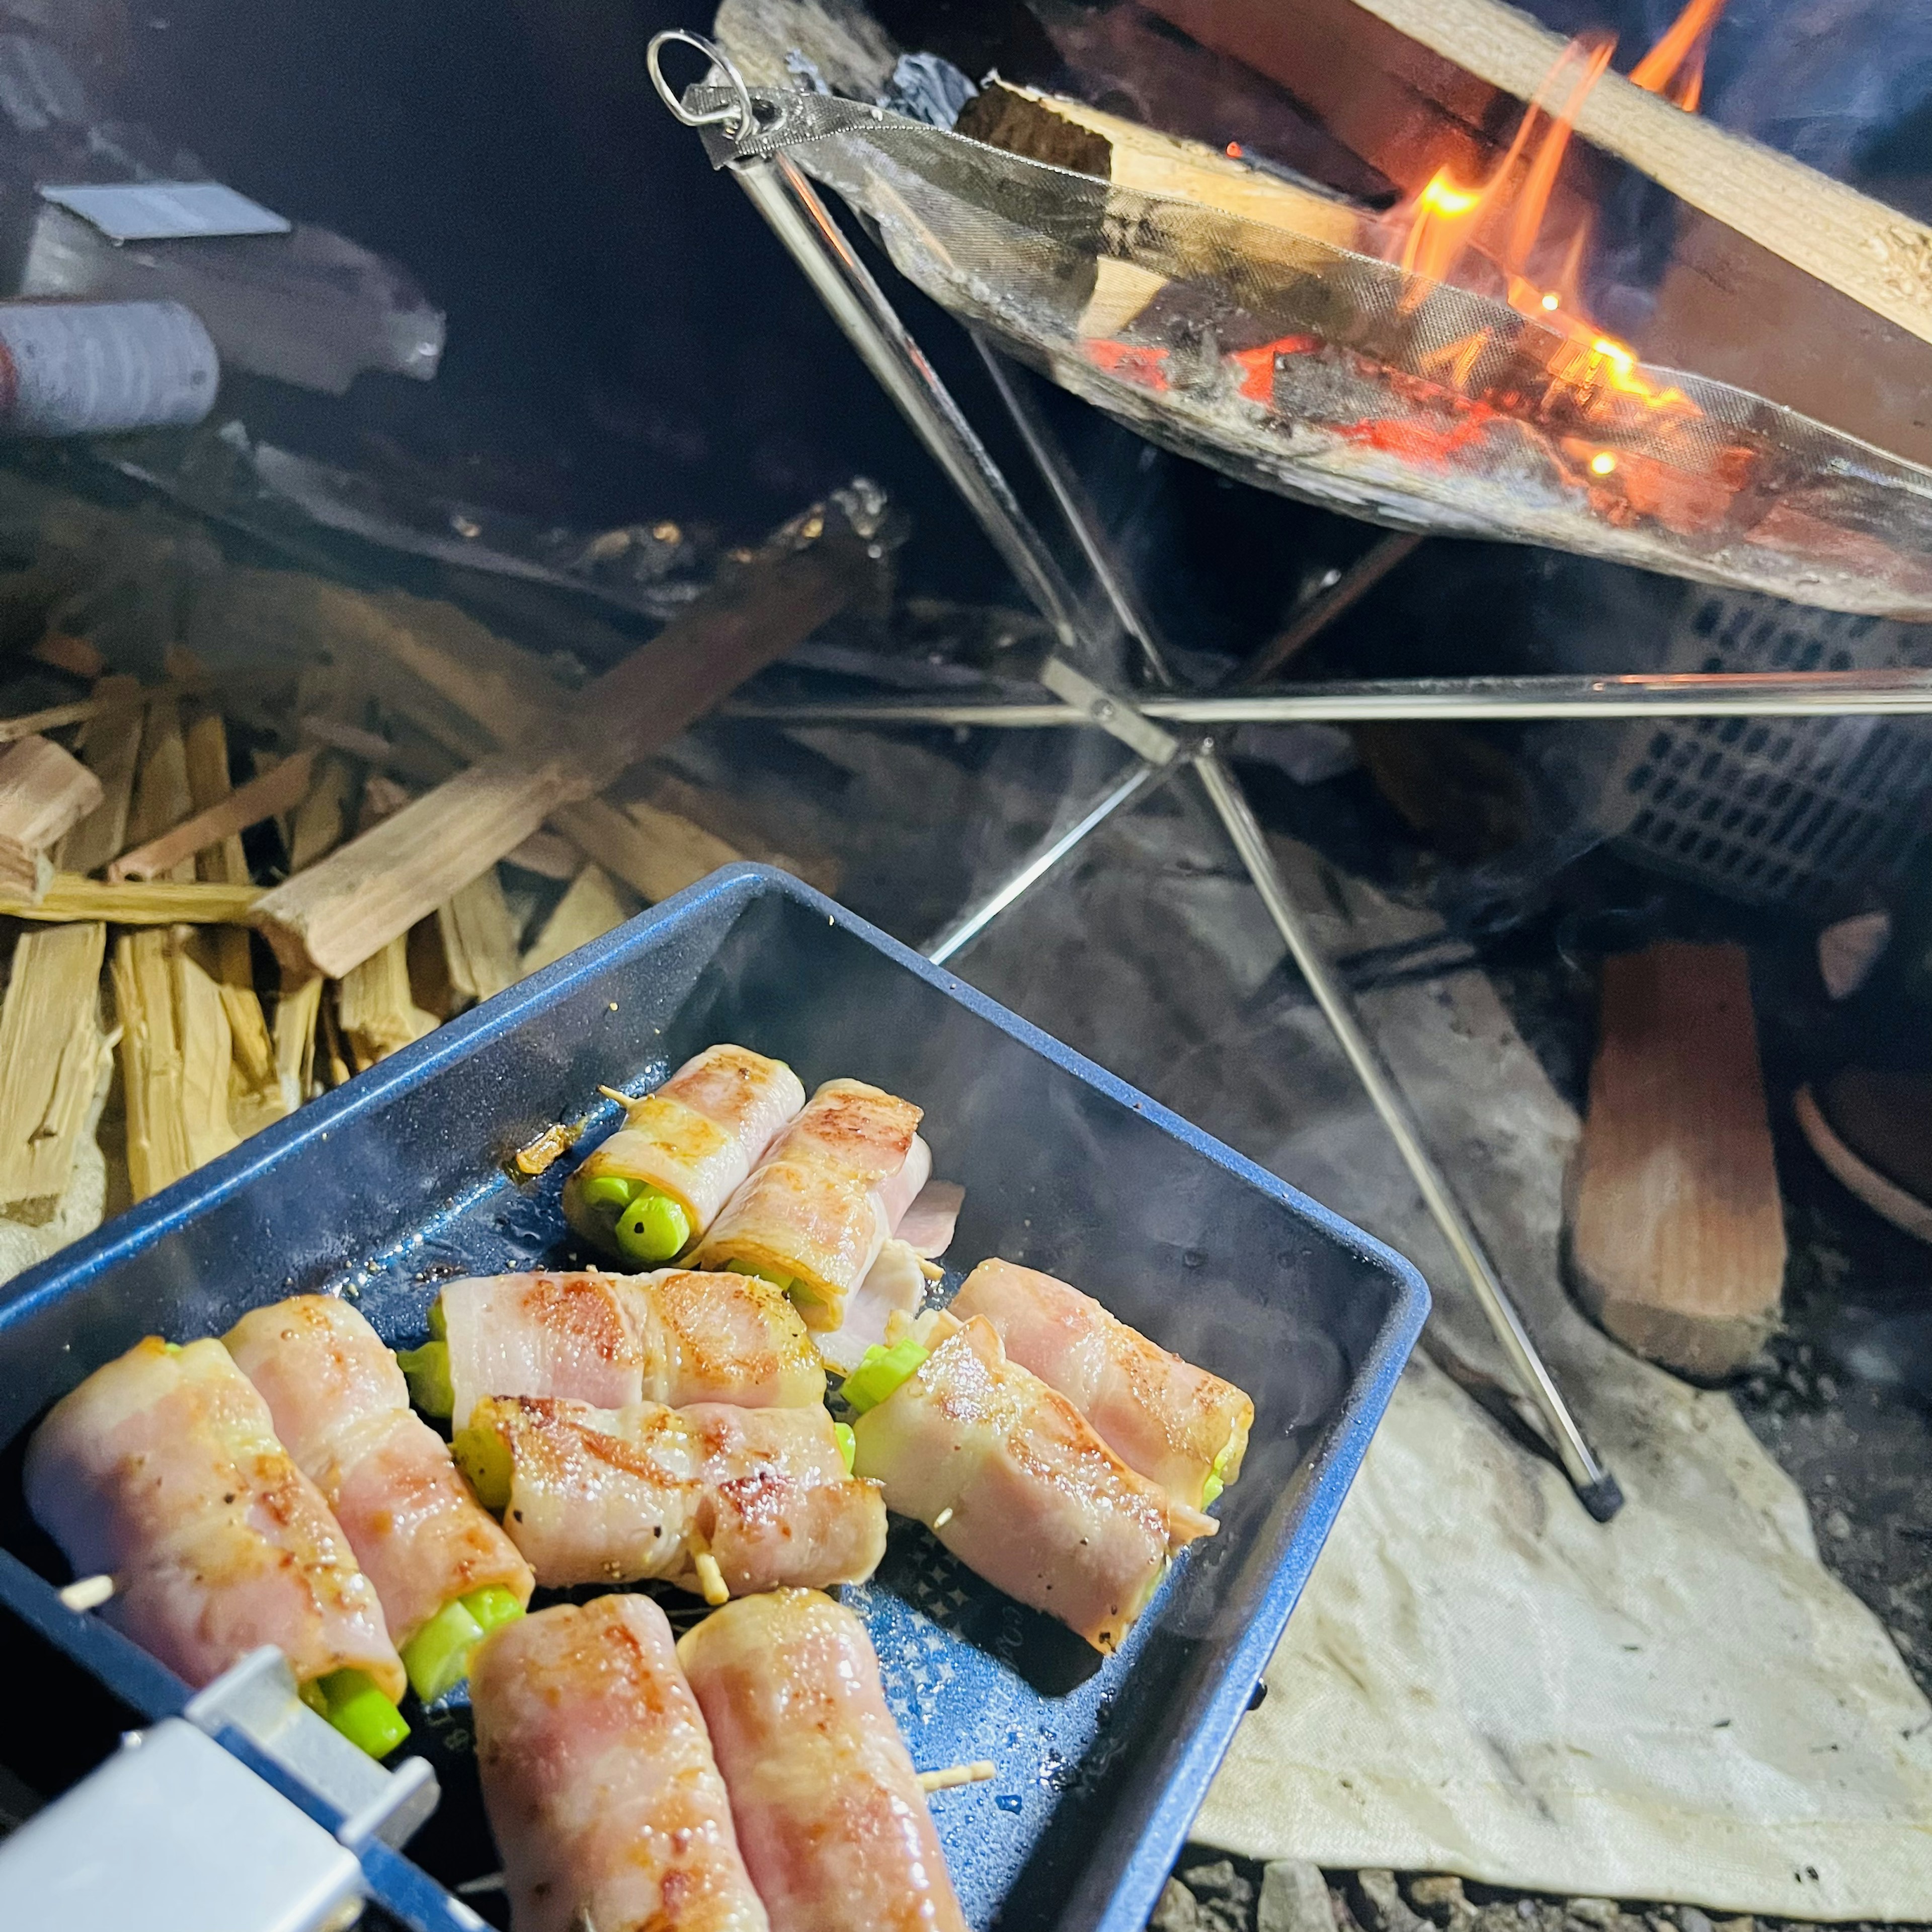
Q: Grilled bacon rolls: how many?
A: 10